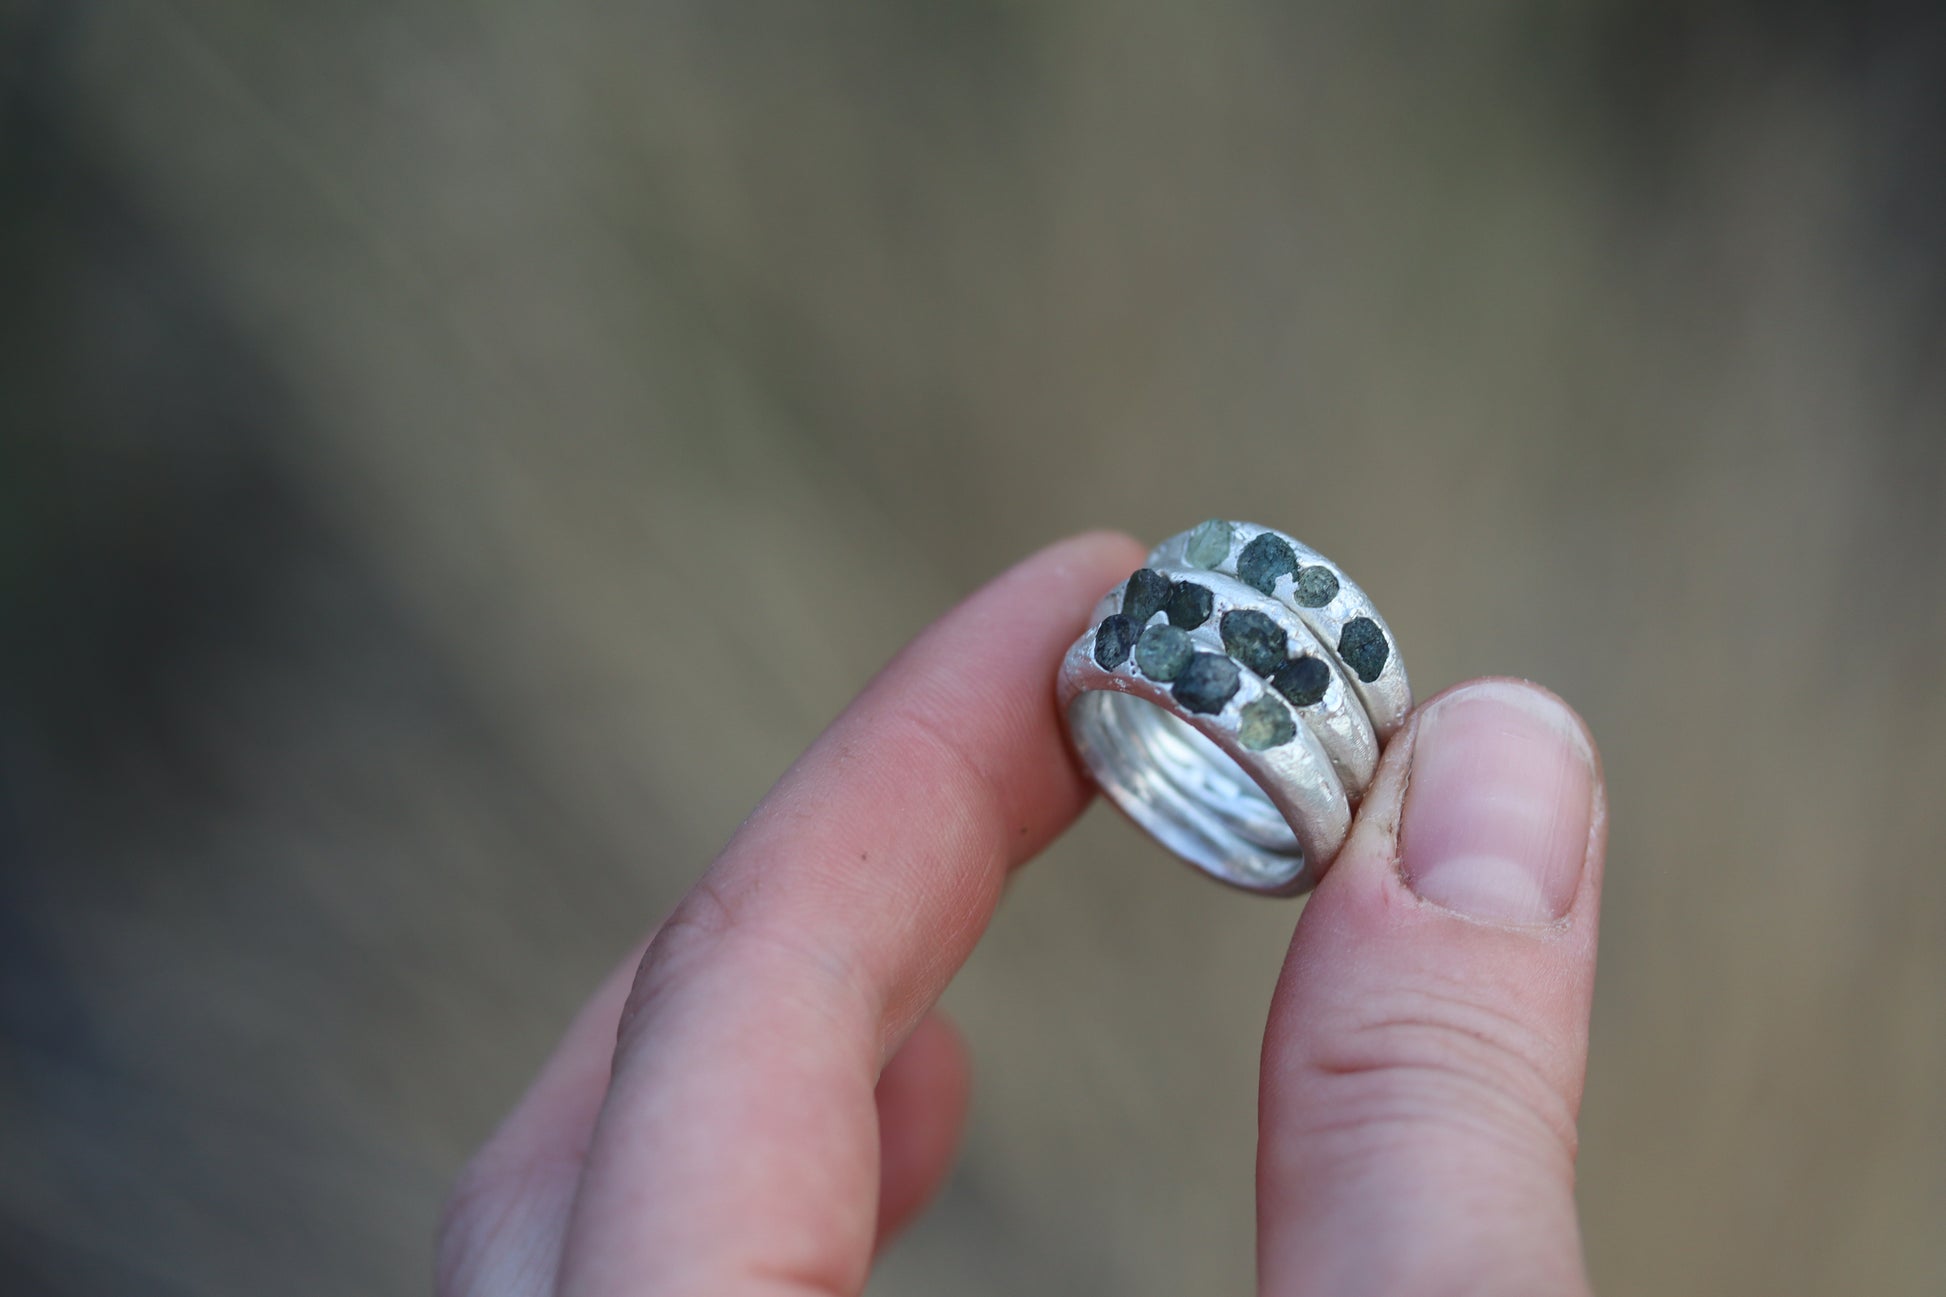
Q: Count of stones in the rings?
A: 12